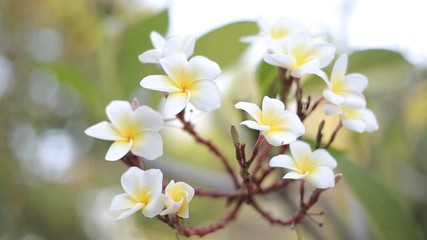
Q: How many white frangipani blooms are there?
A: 11